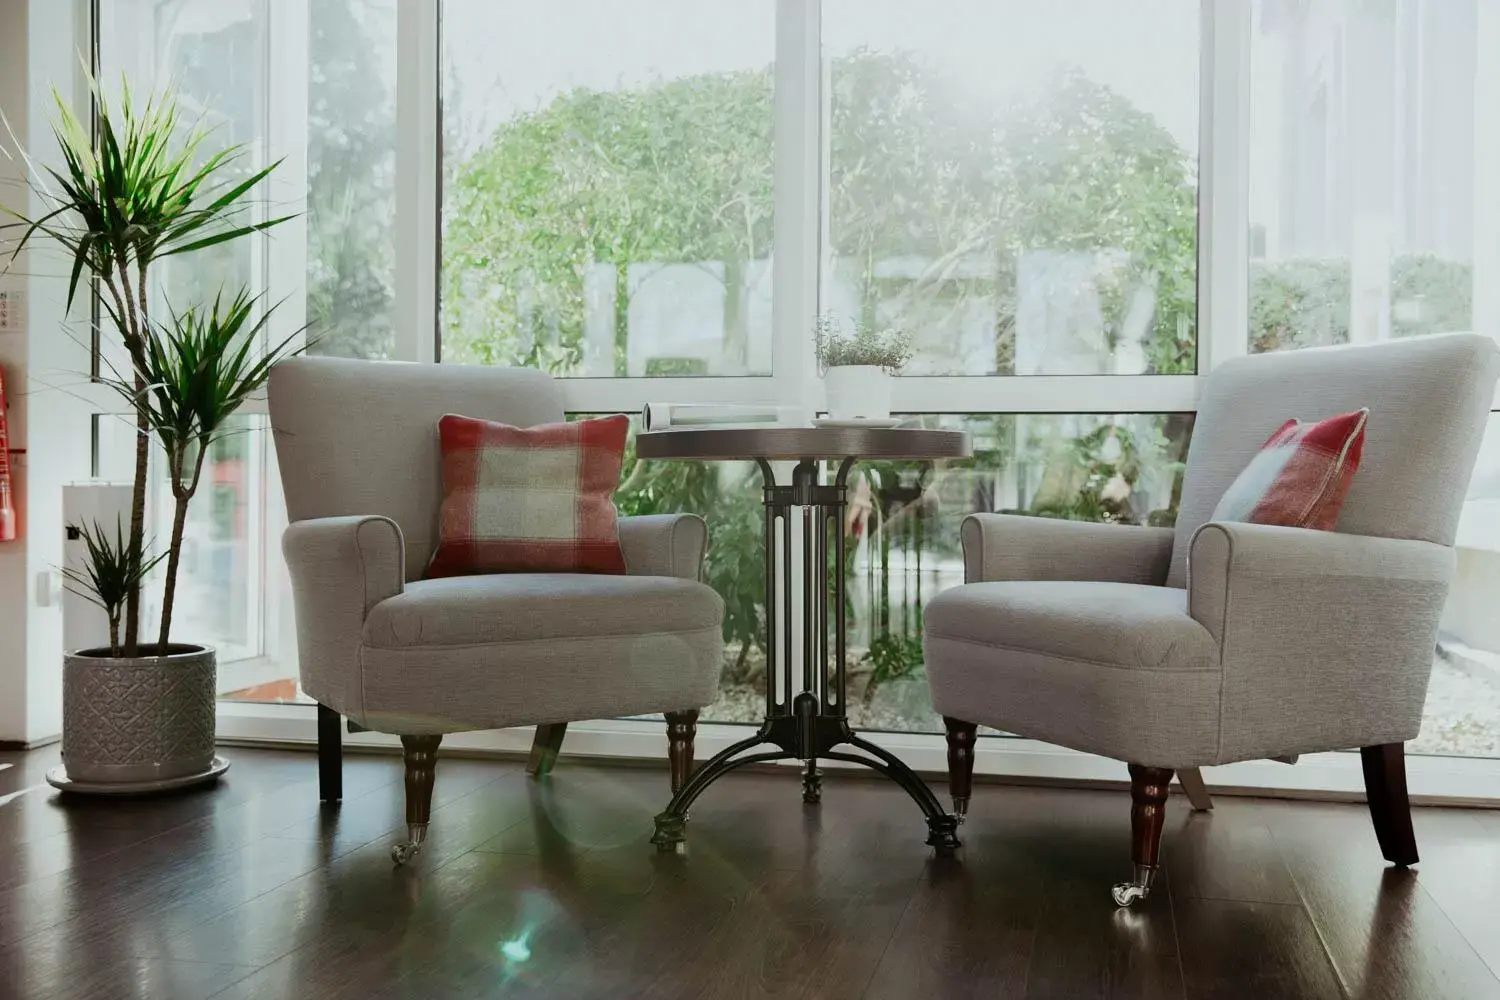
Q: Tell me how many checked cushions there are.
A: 2